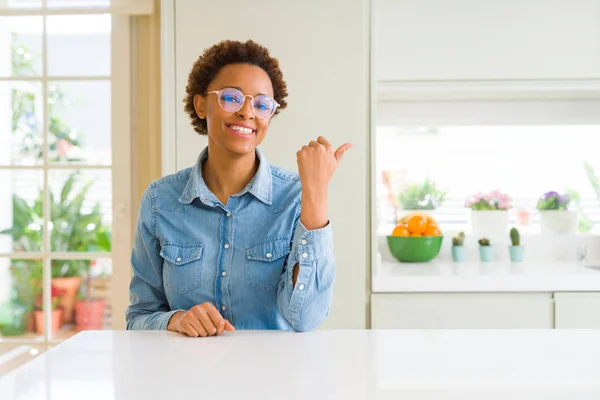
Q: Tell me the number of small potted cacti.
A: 3